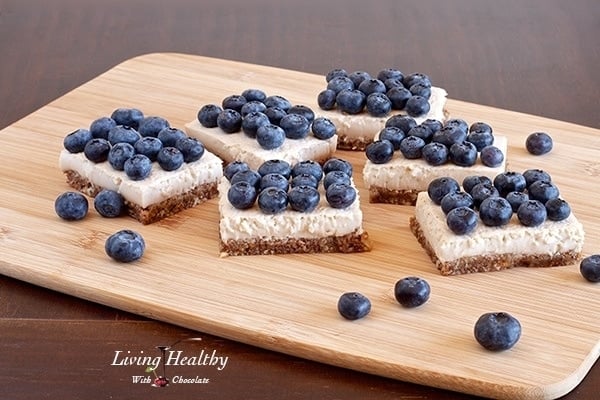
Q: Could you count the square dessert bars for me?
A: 6